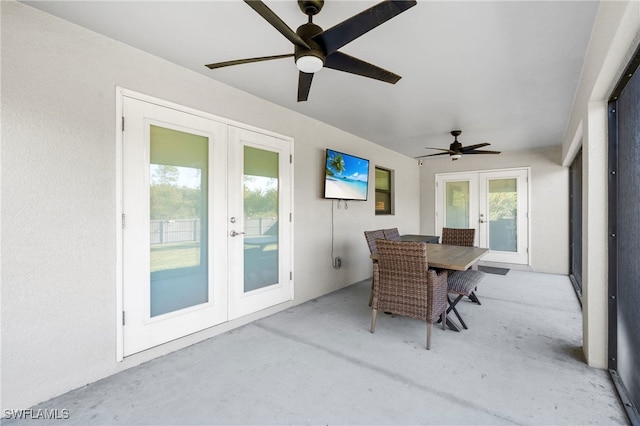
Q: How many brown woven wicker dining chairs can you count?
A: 4